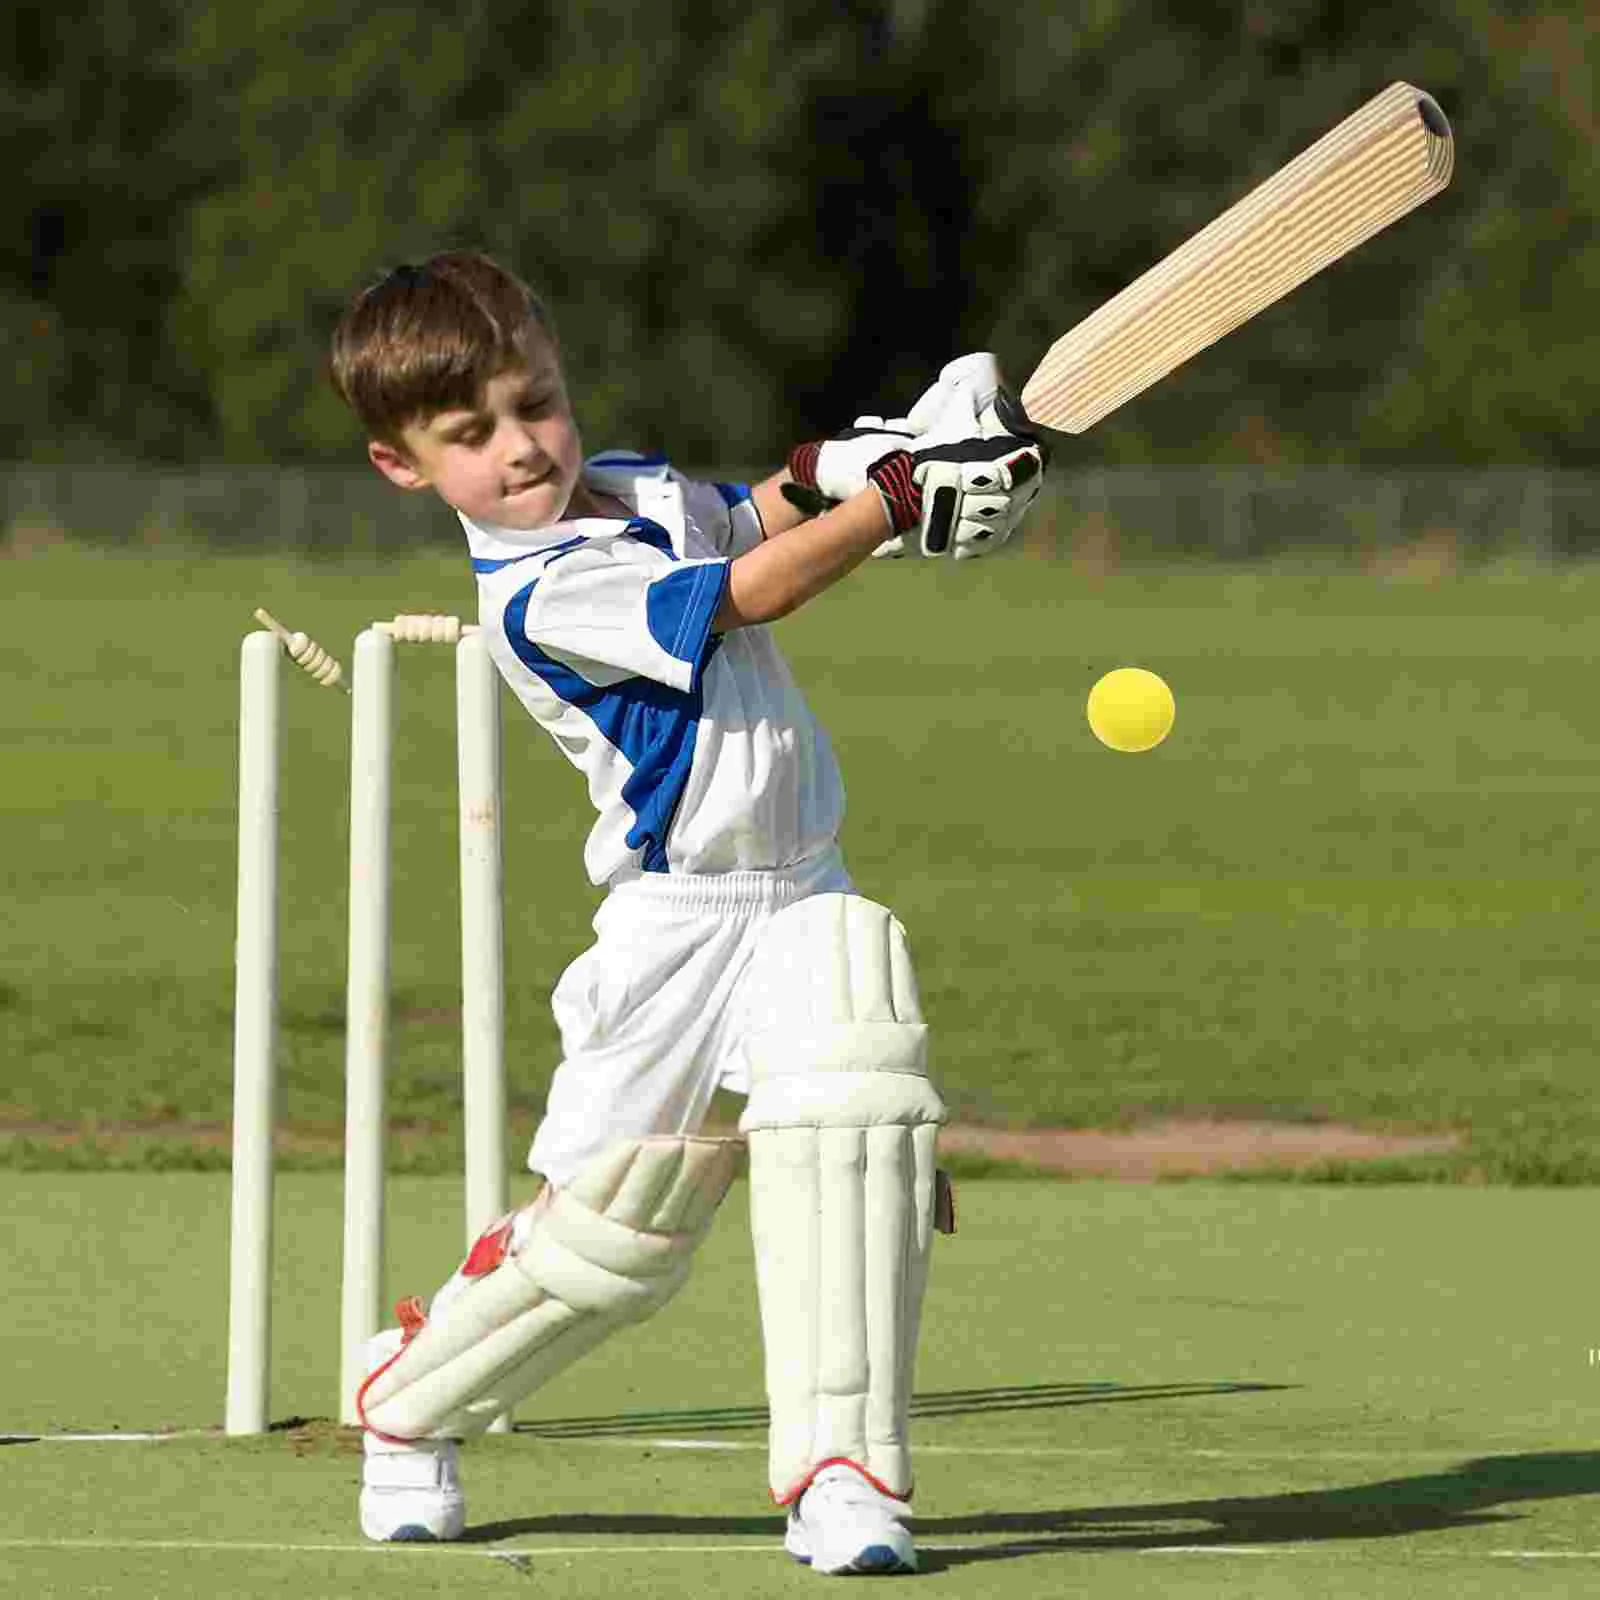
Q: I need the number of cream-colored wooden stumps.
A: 3